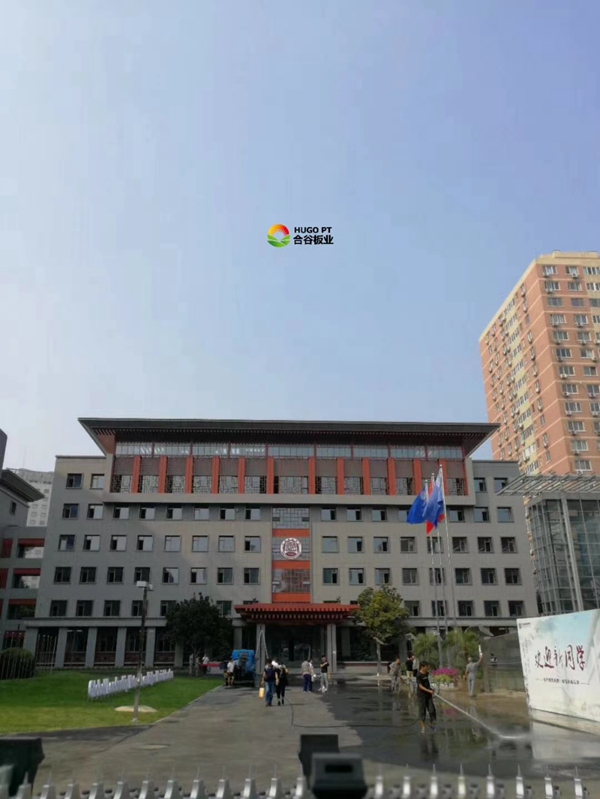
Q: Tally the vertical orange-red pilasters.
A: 12